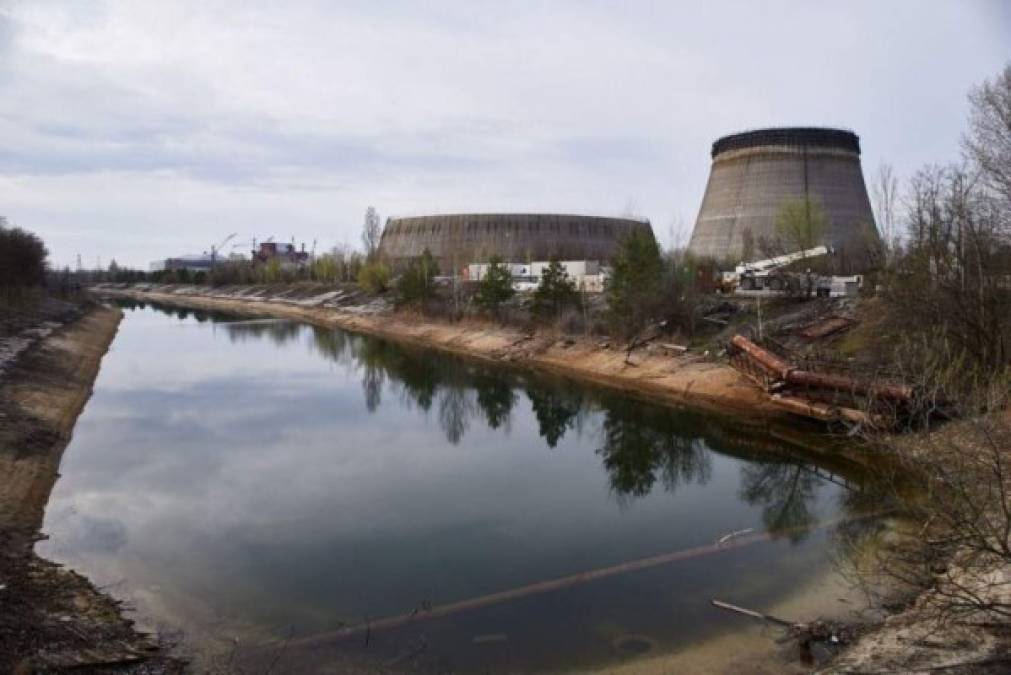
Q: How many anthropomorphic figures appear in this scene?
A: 0